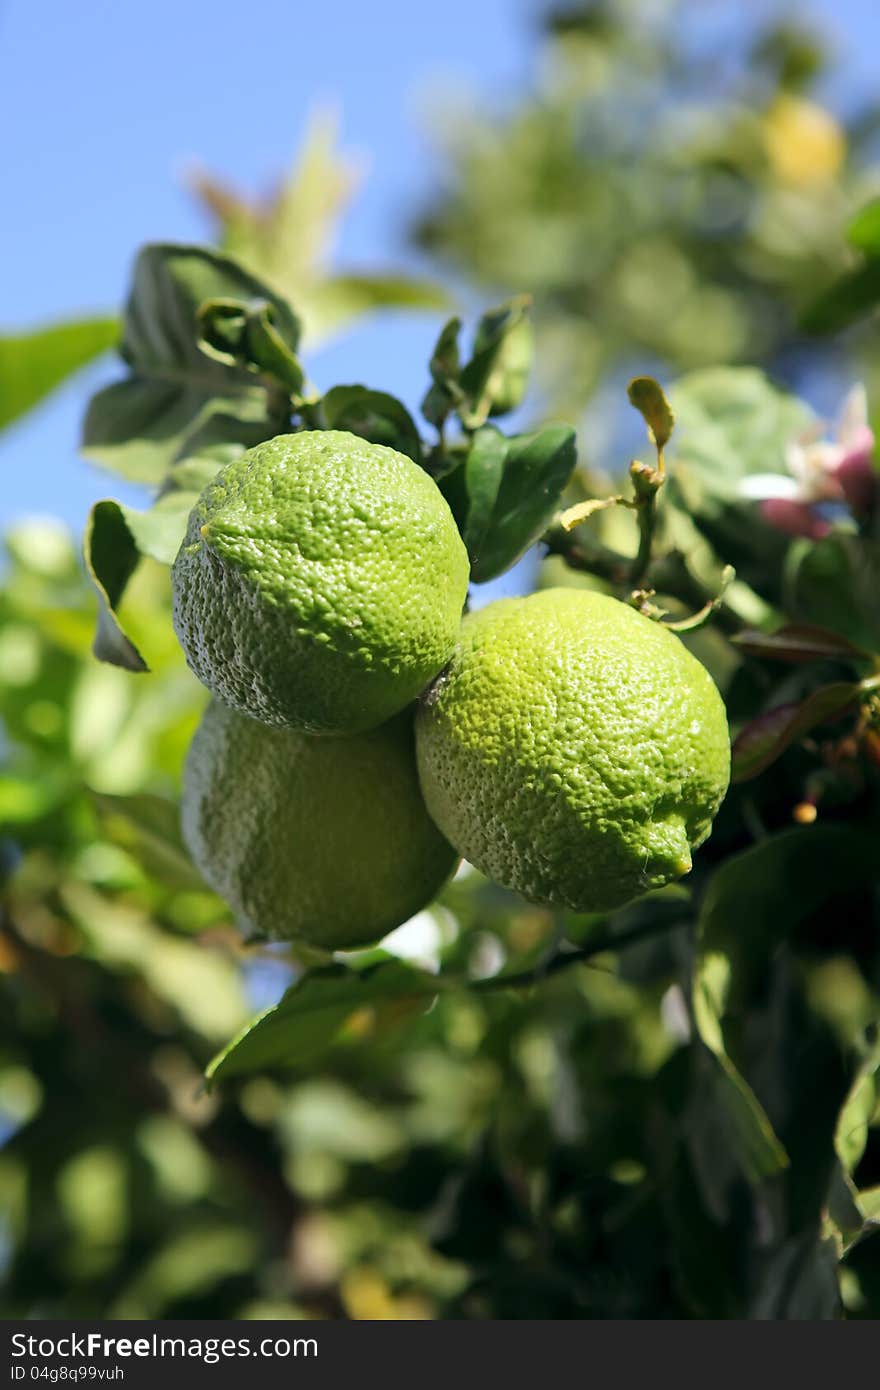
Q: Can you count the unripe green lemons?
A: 3